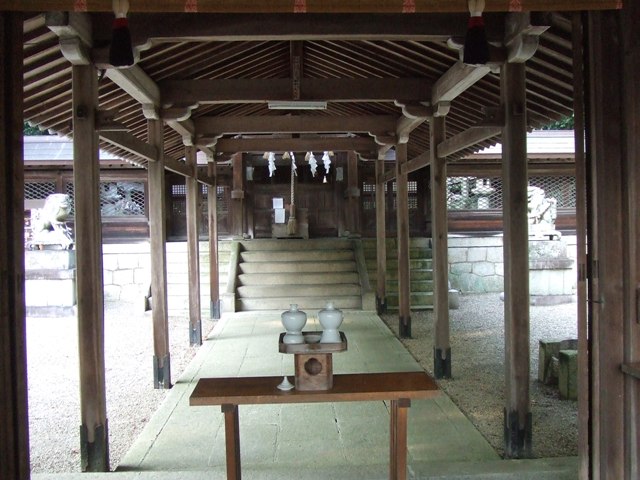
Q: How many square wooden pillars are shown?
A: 8